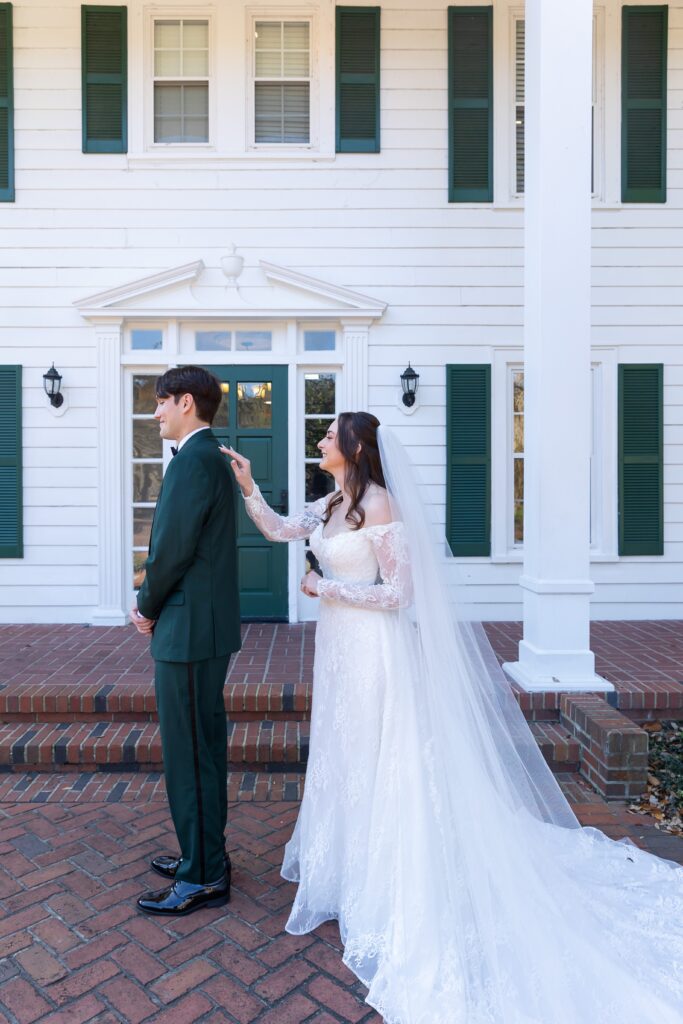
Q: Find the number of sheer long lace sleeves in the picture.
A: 2